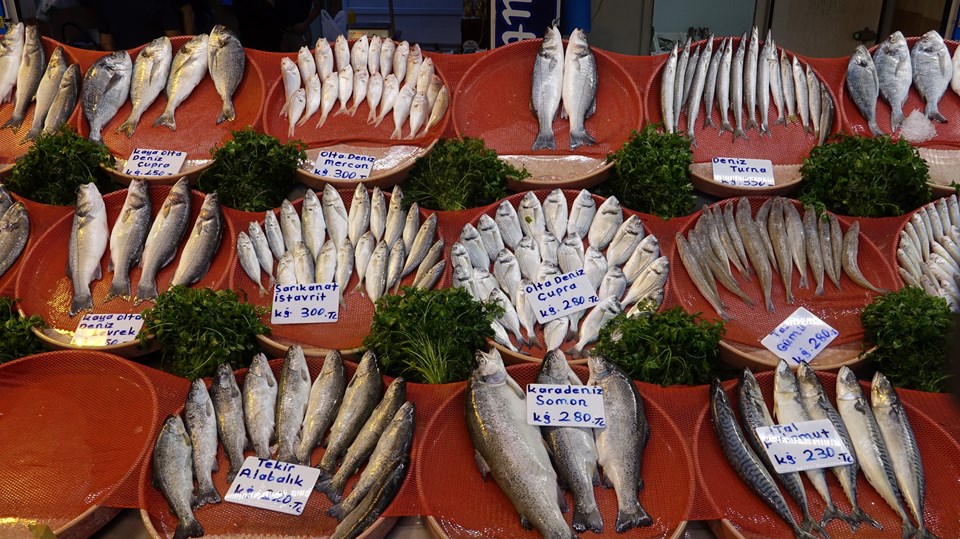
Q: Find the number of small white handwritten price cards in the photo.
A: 10